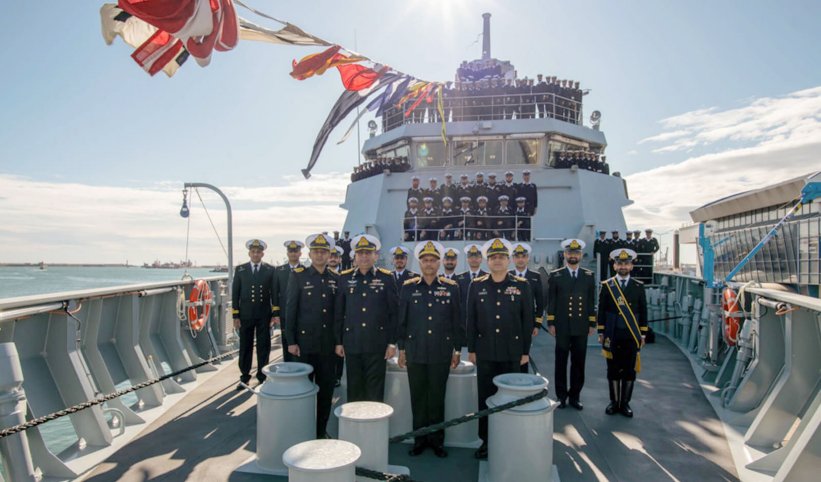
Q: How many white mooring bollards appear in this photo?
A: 6